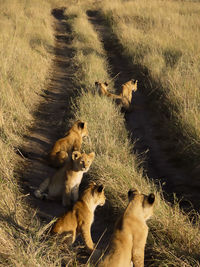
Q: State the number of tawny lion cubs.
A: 6